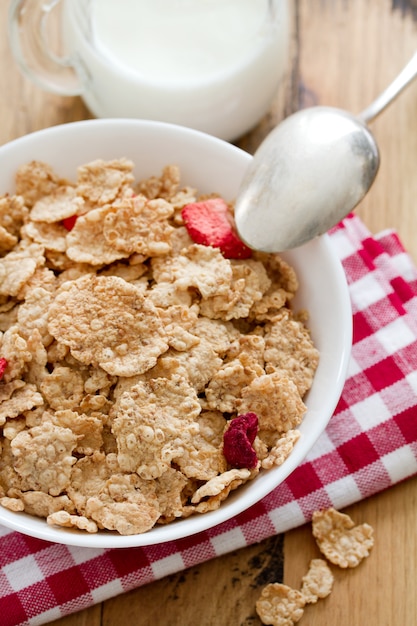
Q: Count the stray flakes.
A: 3